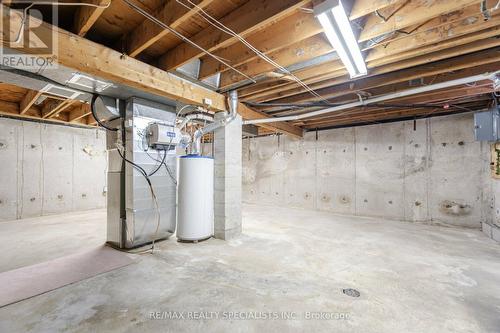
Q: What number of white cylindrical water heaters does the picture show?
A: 1